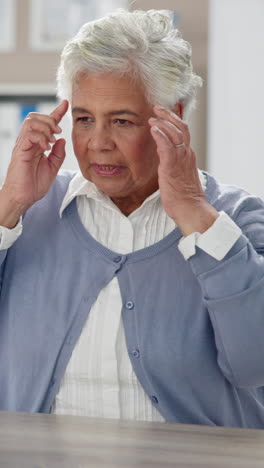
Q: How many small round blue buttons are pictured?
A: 4